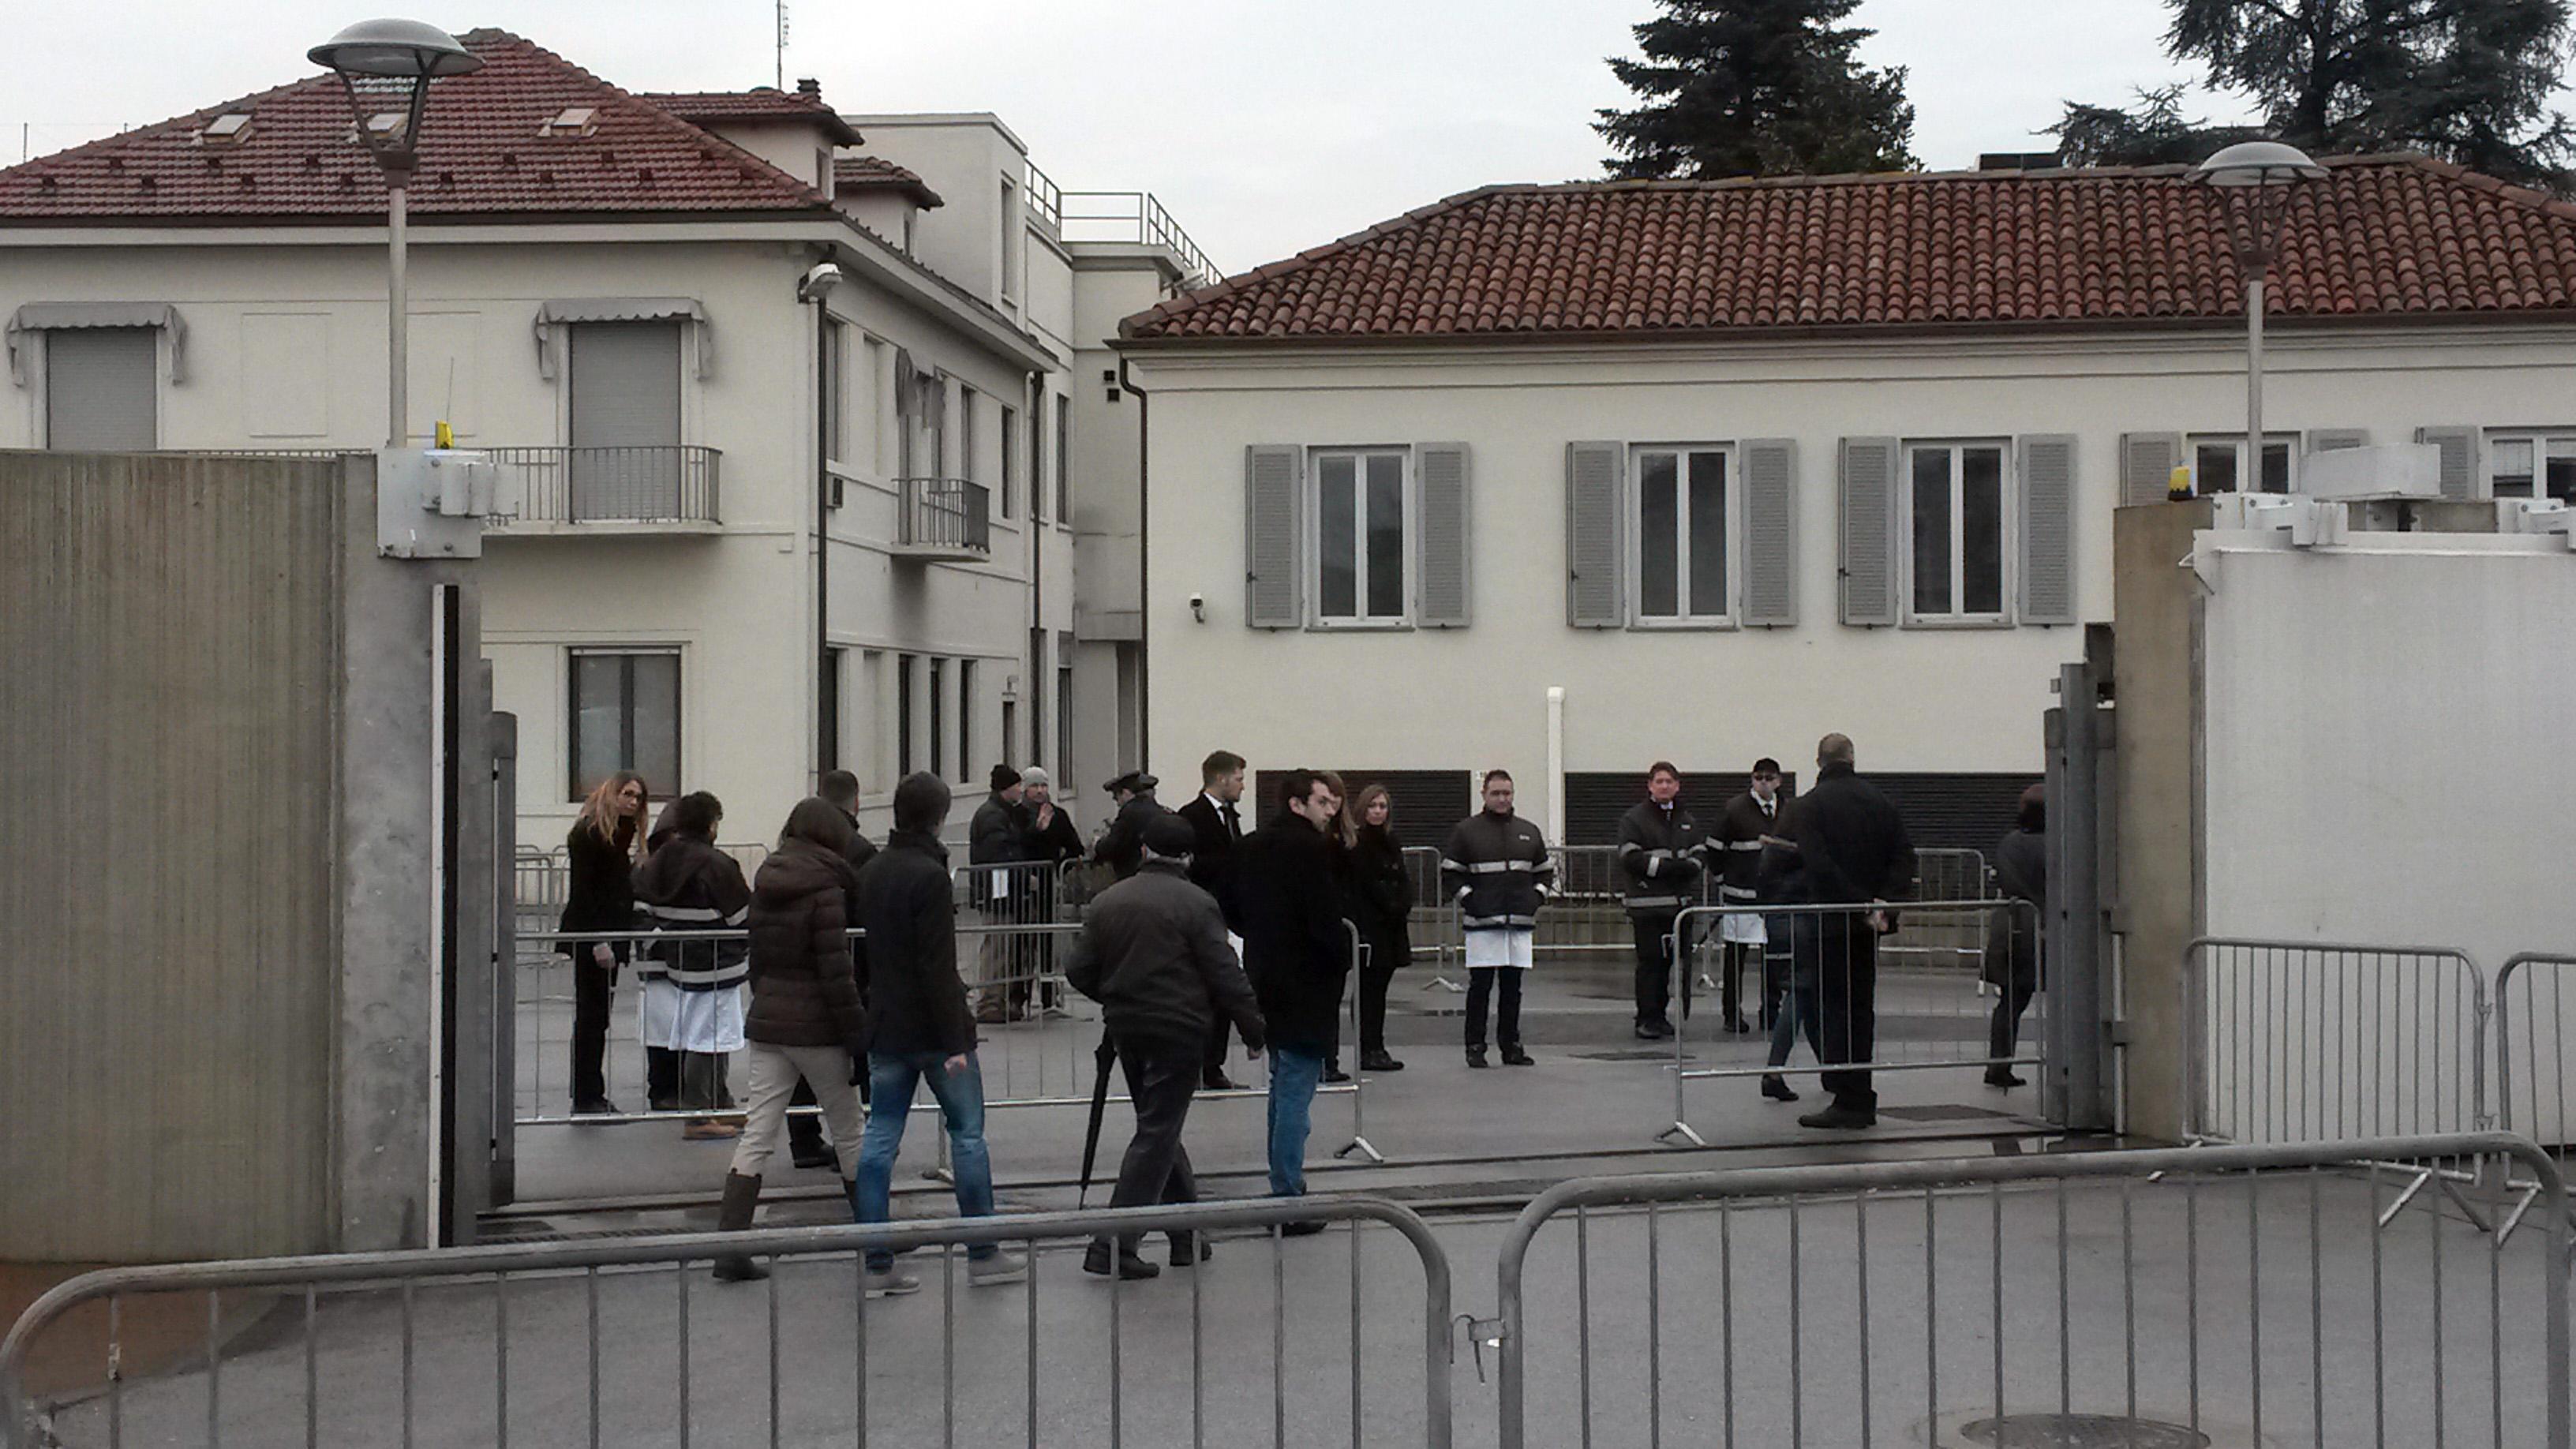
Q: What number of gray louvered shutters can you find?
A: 9